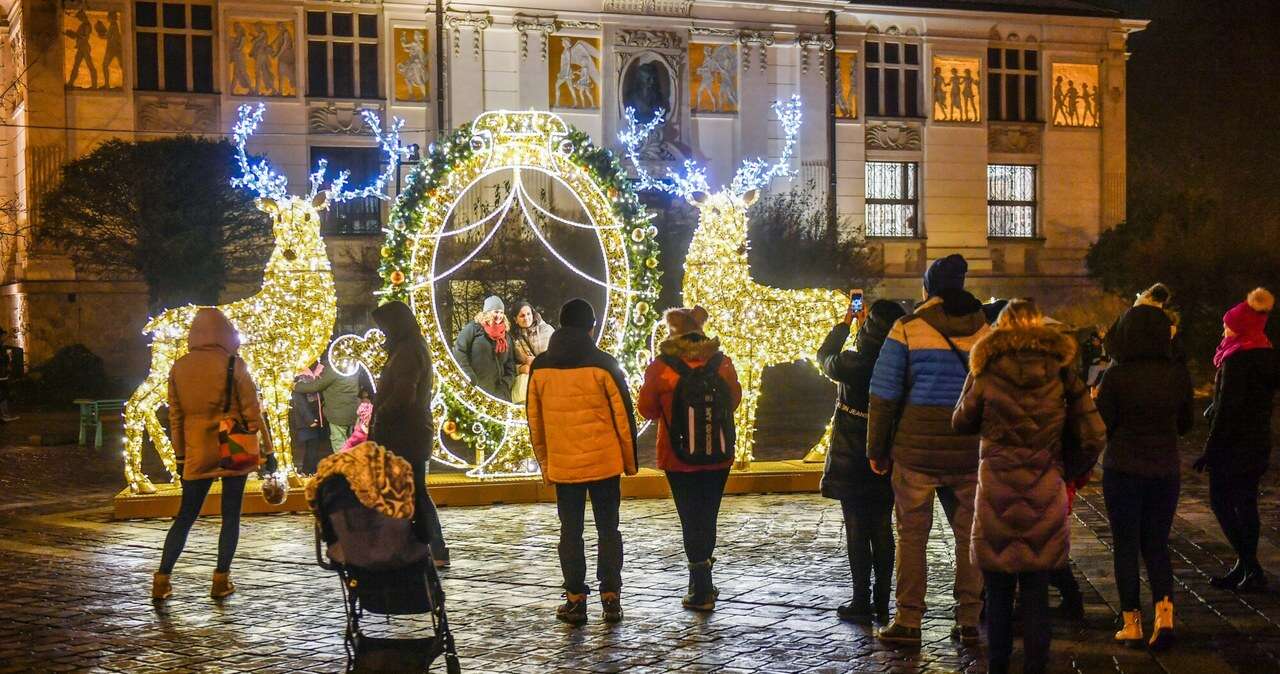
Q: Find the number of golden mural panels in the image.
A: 8